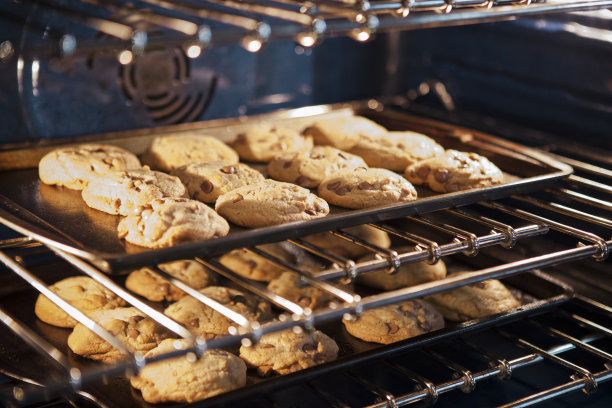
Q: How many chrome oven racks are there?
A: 3